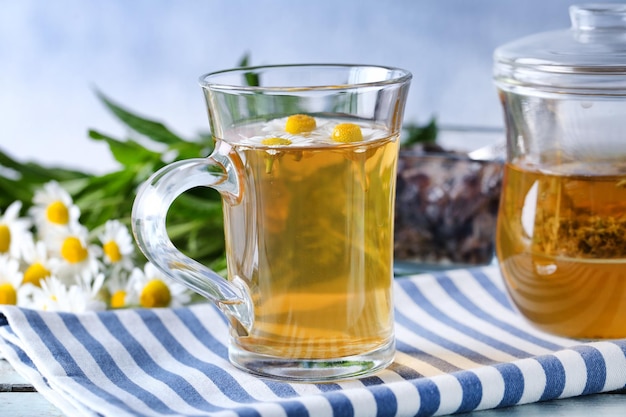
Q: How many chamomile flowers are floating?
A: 3